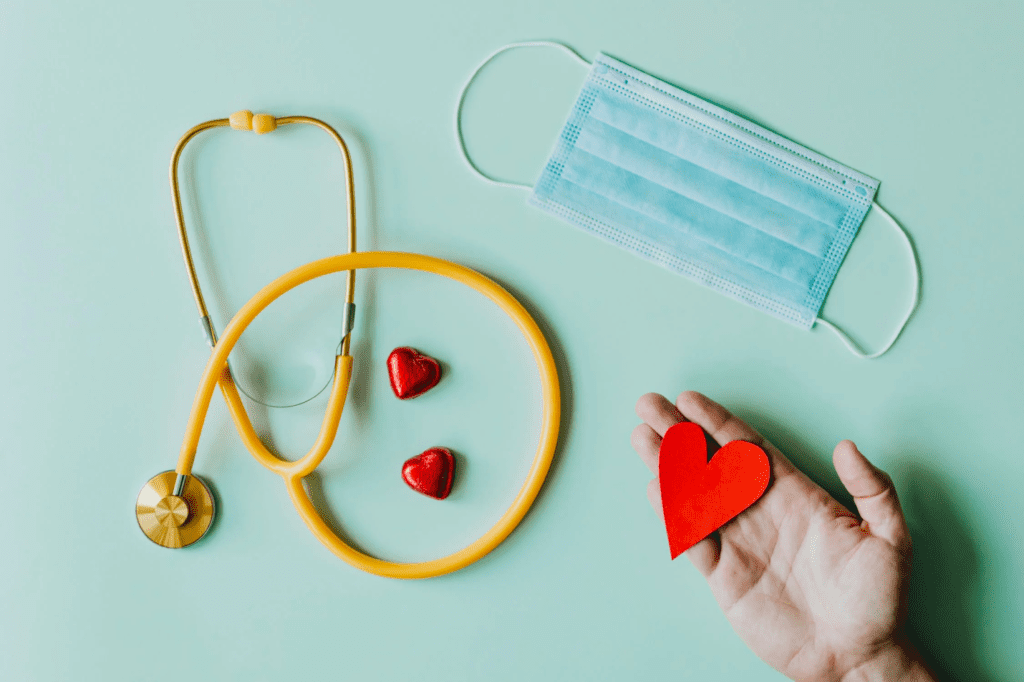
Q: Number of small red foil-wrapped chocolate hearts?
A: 2